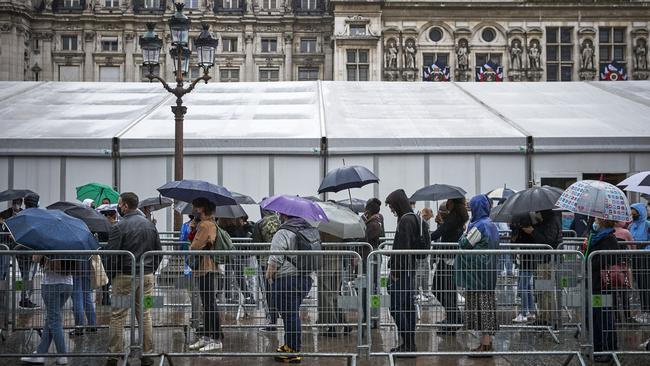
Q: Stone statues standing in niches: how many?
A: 7